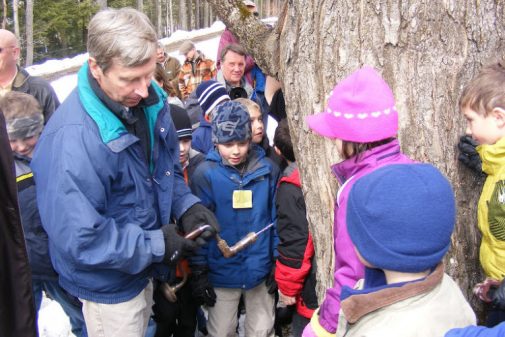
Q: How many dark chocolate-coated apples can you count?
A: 0